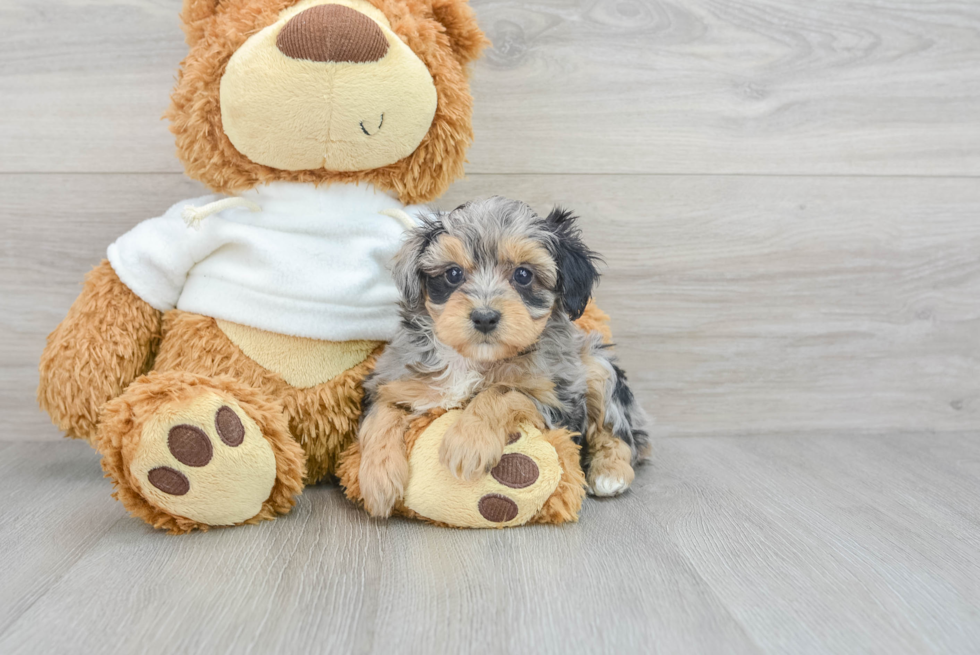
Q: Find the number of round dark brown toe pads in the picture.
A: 6